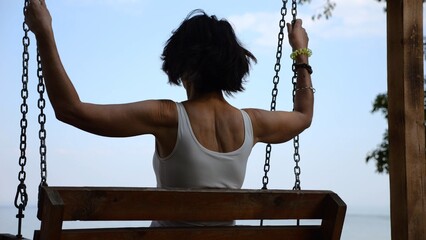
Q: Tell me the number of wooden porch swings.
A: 1